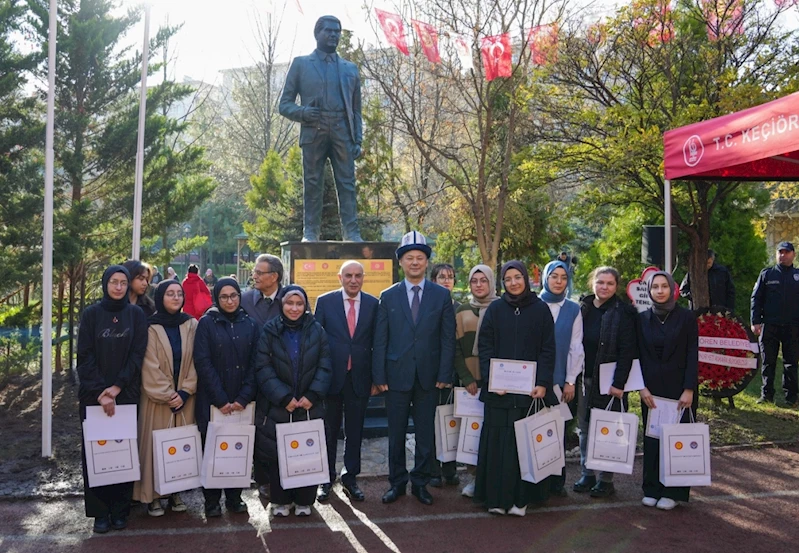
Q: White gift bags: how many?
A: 9